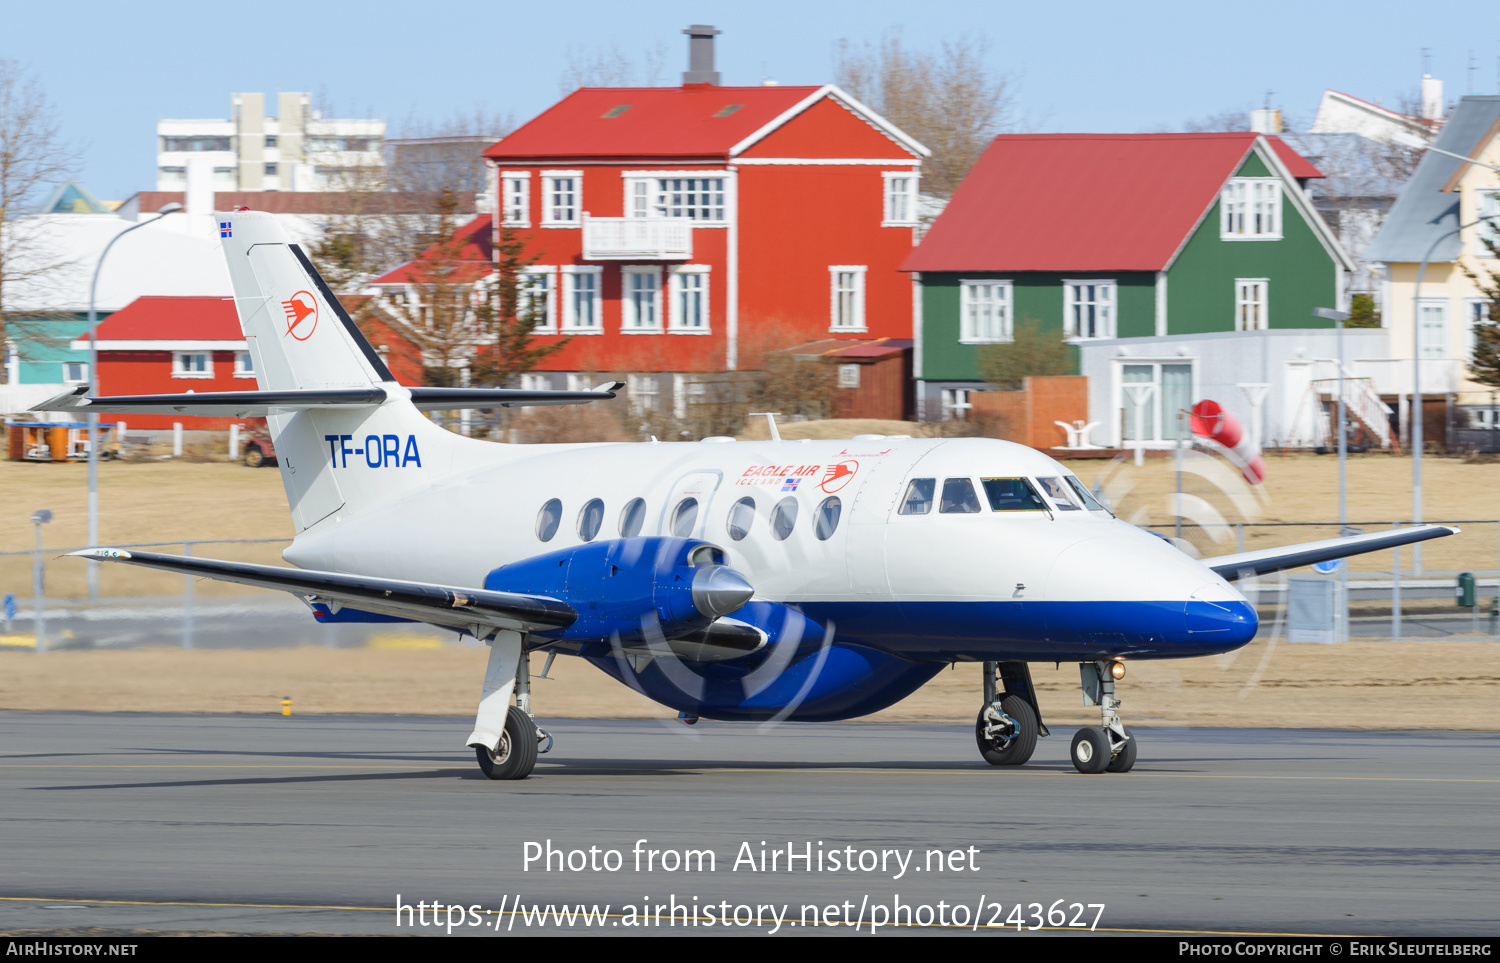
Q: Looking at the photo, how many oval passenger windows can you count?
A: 7